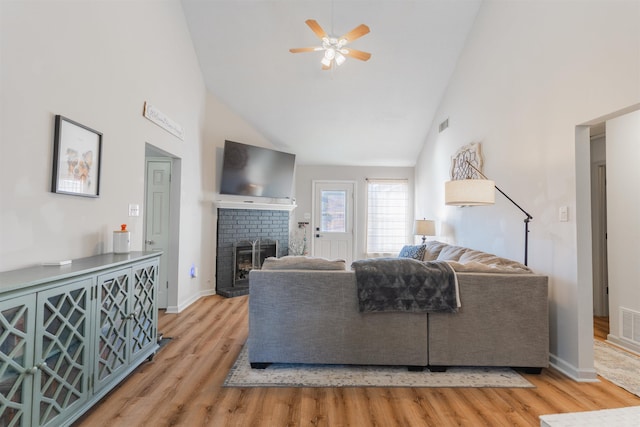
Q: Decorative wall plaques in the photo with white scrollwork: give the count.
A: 1